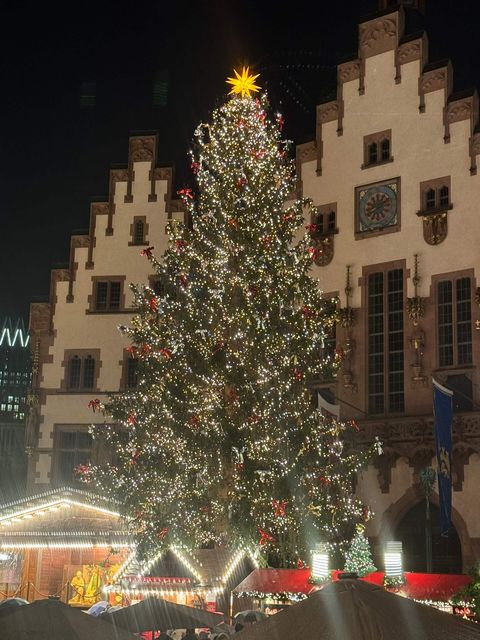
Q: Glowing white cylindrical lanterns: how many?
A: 2